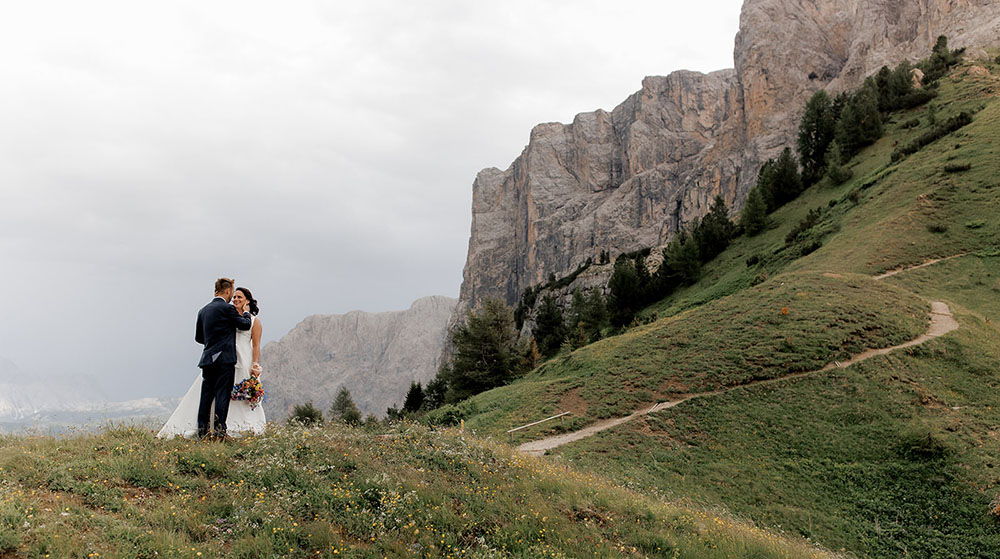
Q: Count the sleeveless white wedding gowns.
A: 1